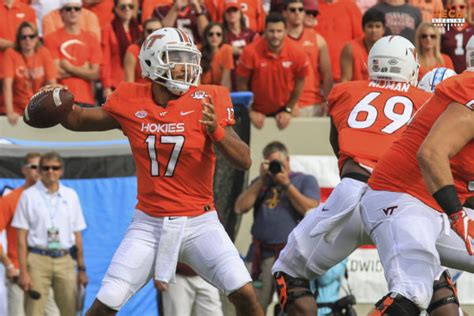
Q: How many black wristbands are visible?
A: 1